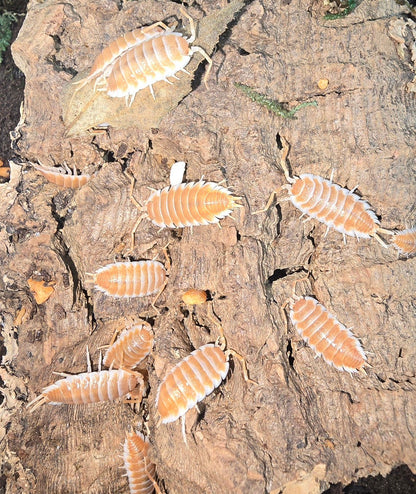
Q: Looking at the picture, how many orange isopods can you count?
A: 12